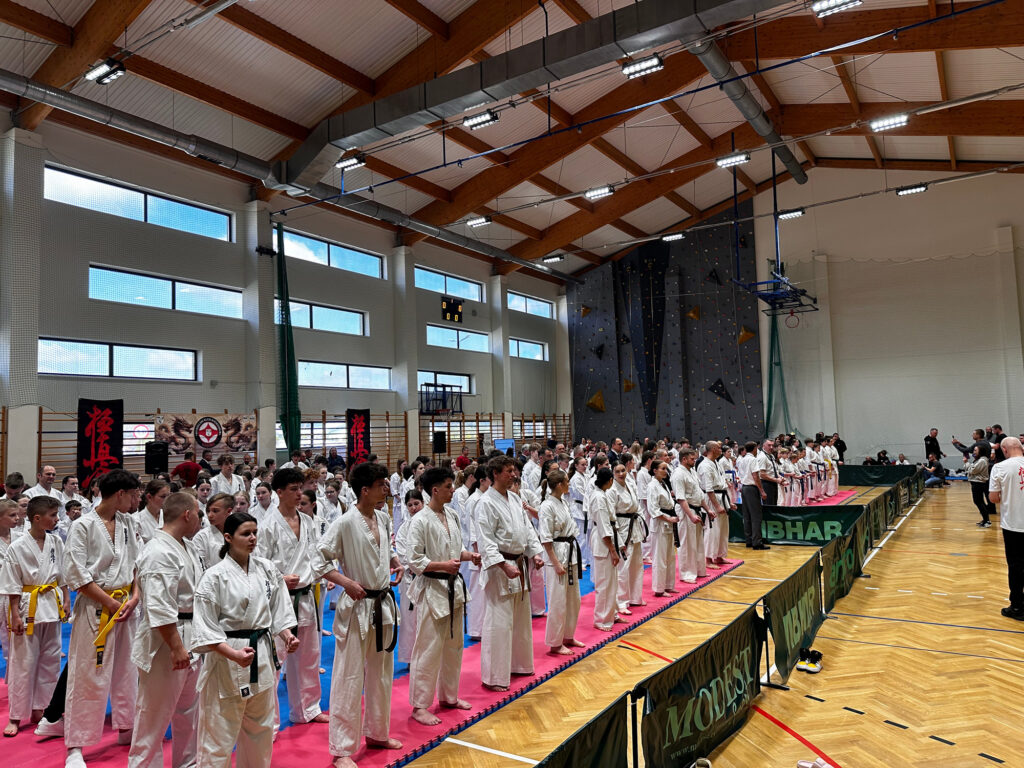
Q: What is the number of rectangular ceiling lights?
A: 13